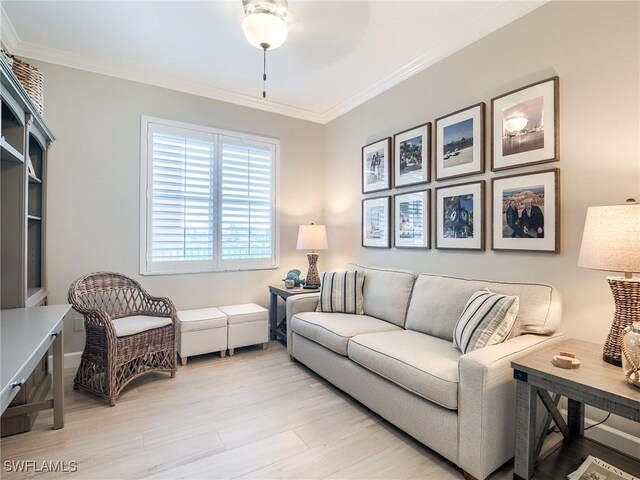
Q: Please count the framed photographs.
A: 8